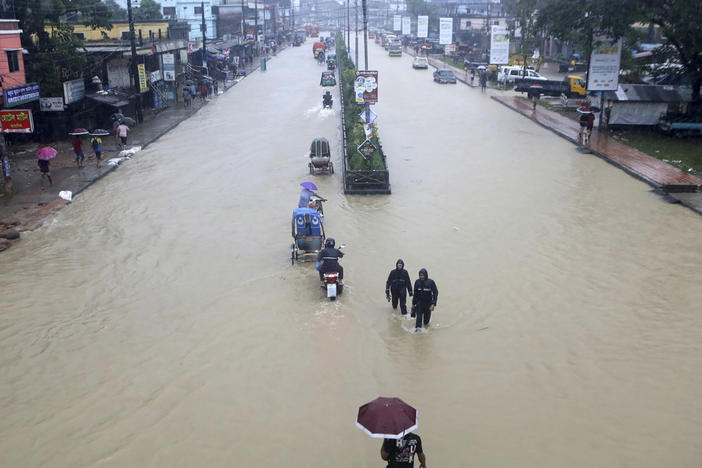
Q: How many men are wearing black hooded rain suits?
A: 2